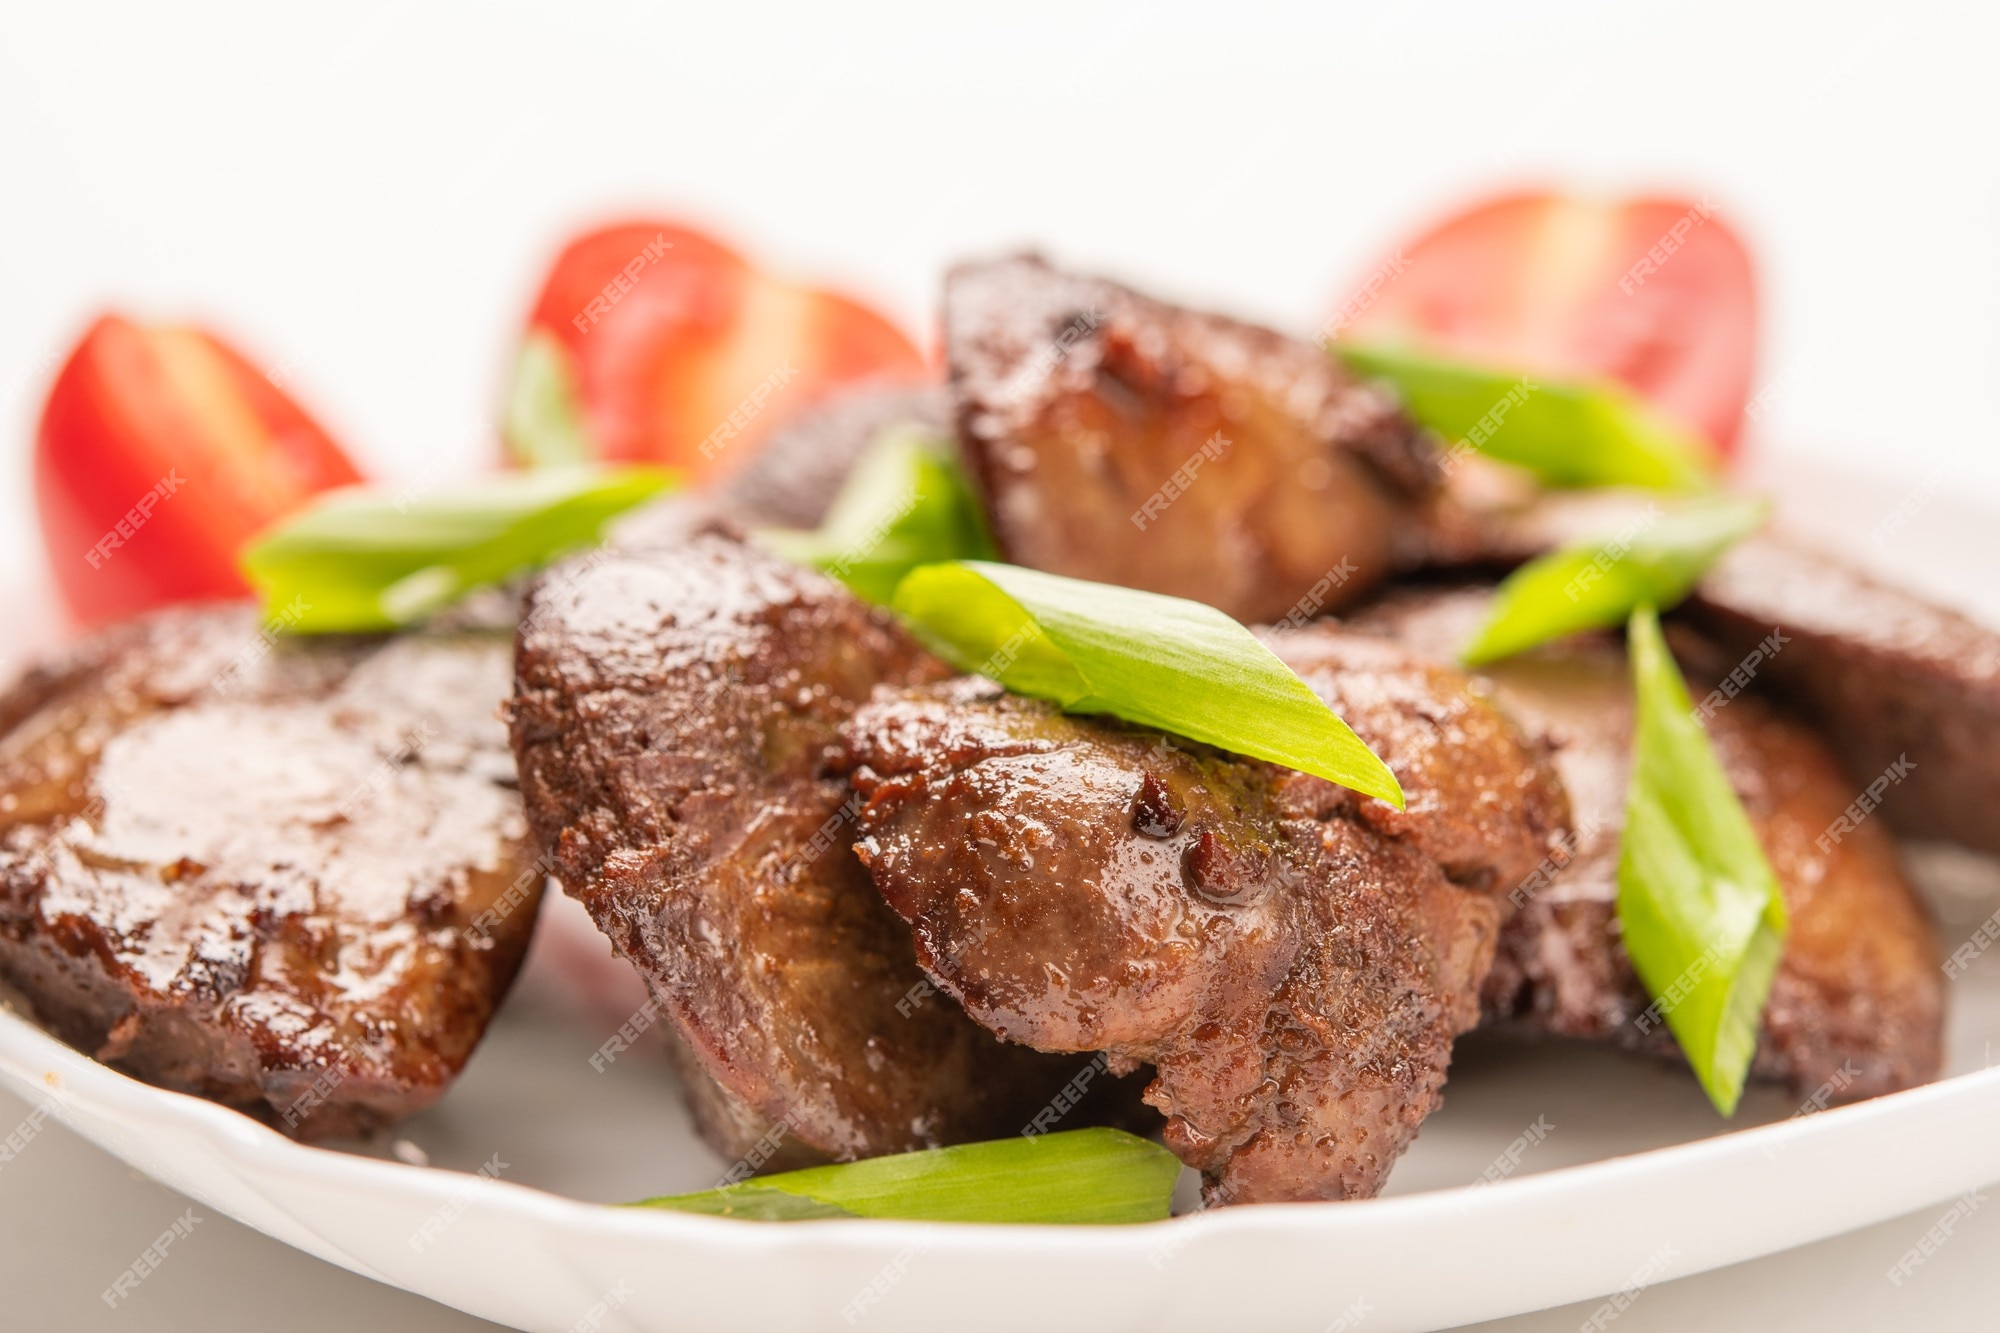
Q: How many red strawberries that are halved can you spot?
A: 0